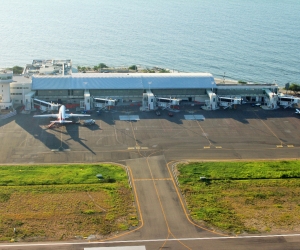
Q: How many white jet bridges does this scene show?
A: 5